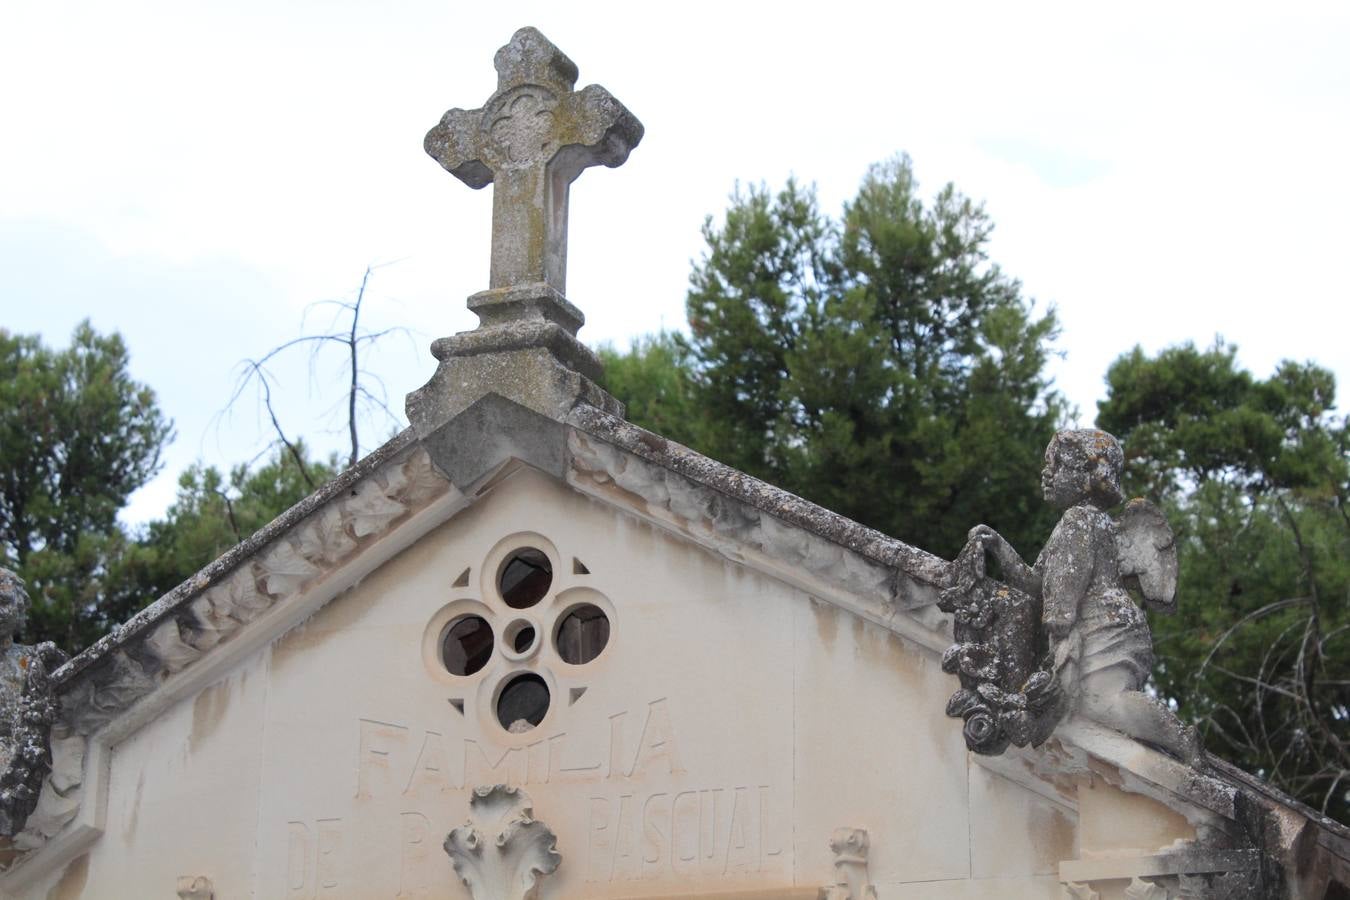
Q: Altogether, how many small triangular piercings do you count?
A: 4